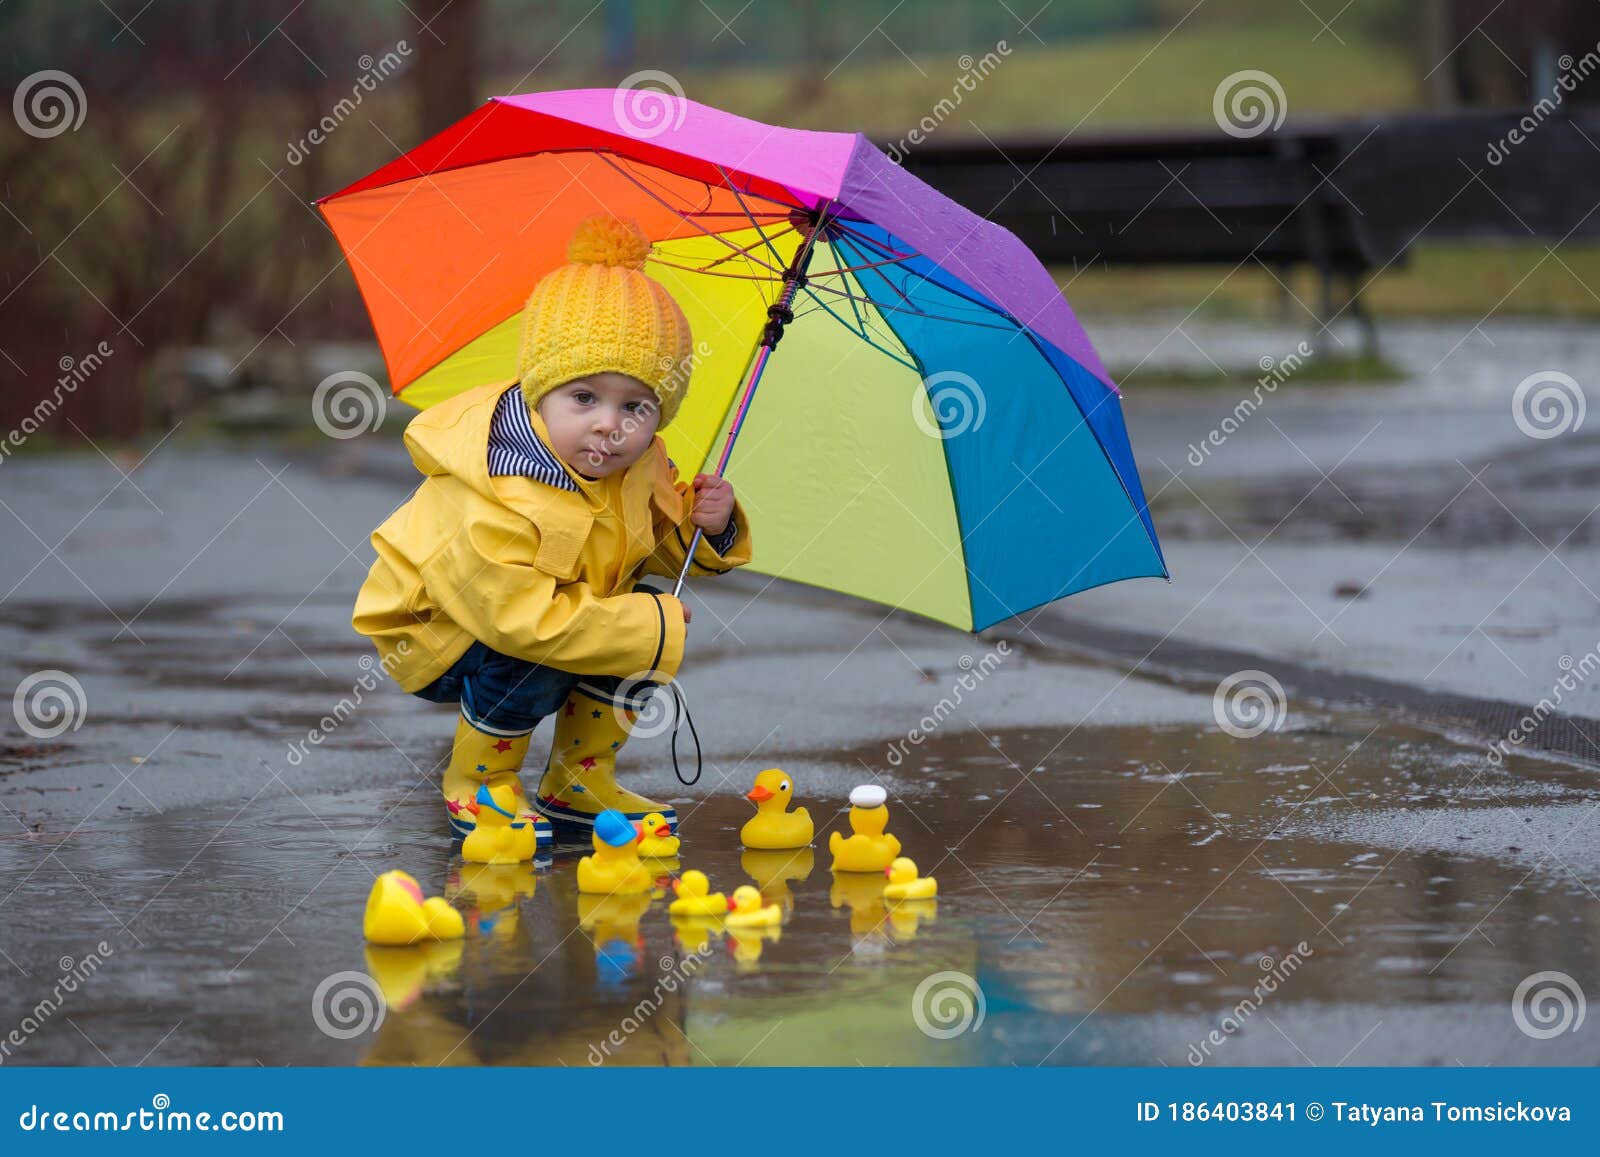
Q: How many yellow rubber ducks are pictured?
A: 9